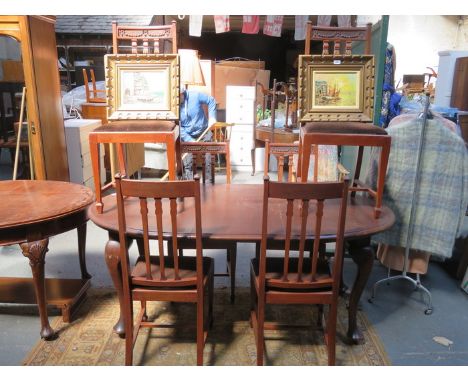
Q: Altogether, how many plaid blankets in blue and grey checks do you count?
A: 1